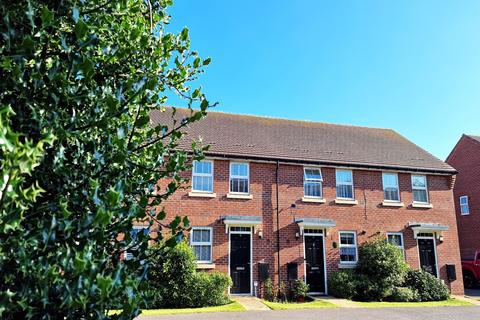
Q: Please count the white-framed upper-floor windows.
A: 7